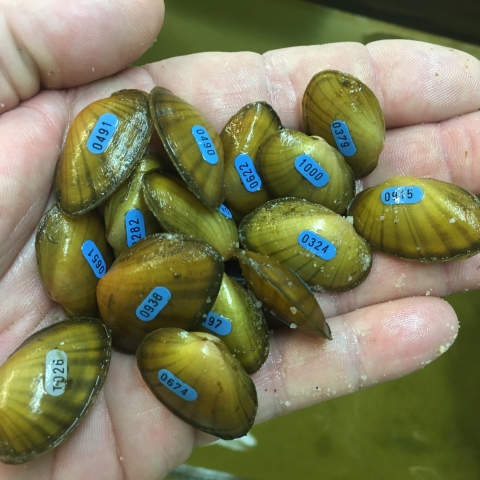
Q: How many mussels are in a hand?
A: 15